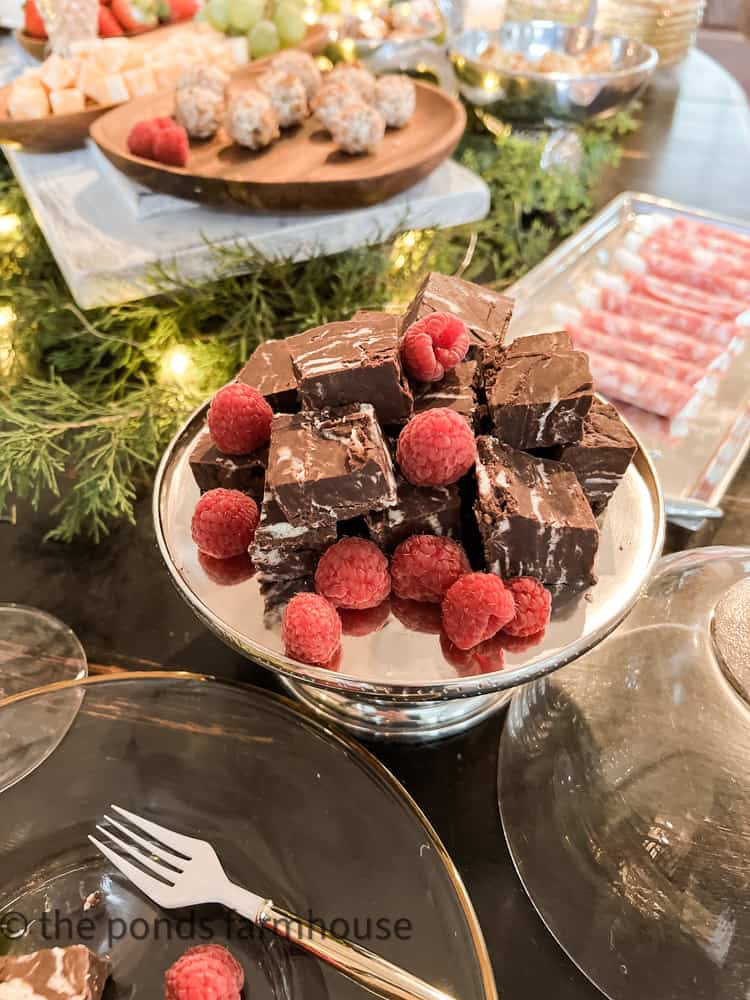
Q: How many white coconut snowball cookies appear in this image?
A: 9